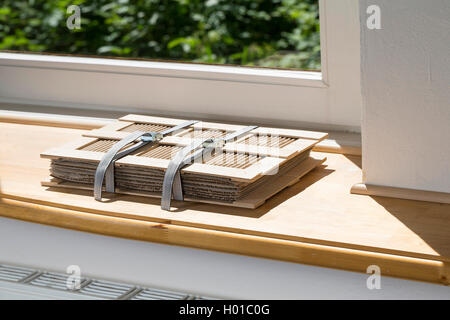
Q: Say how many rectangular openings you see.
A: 6